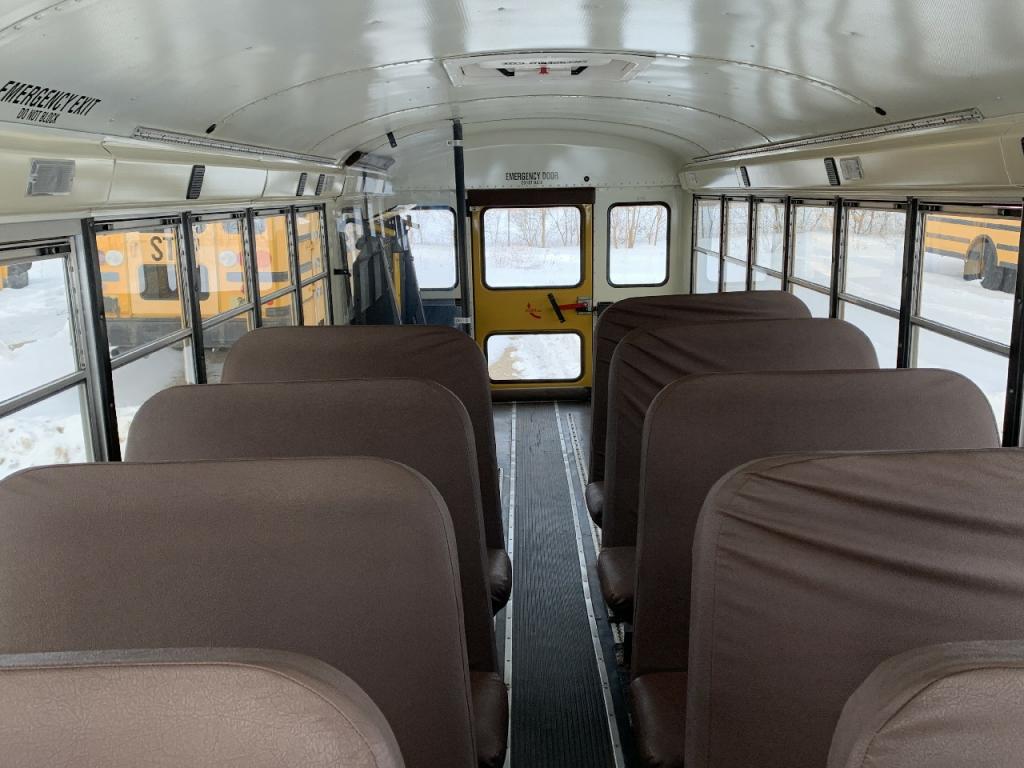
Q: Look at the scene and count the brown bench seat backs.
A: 9